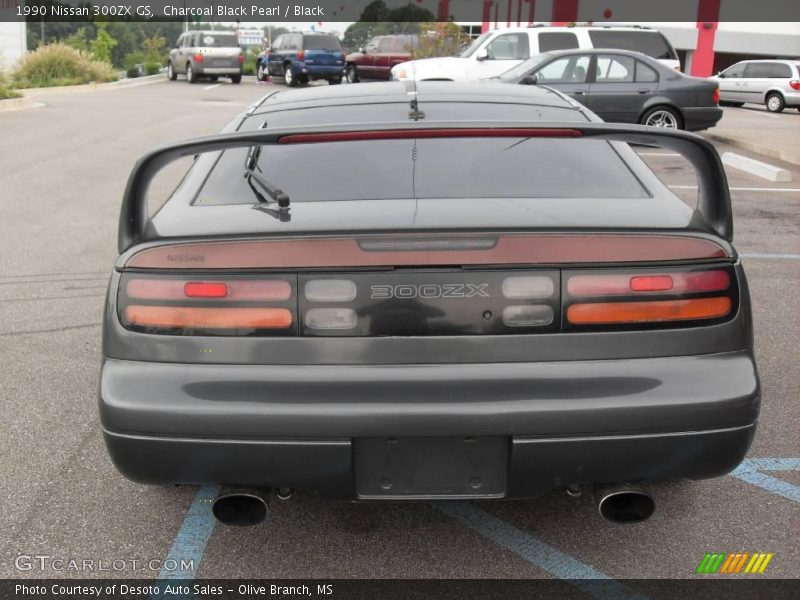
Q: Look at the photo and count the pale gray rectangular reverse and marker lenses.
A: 4